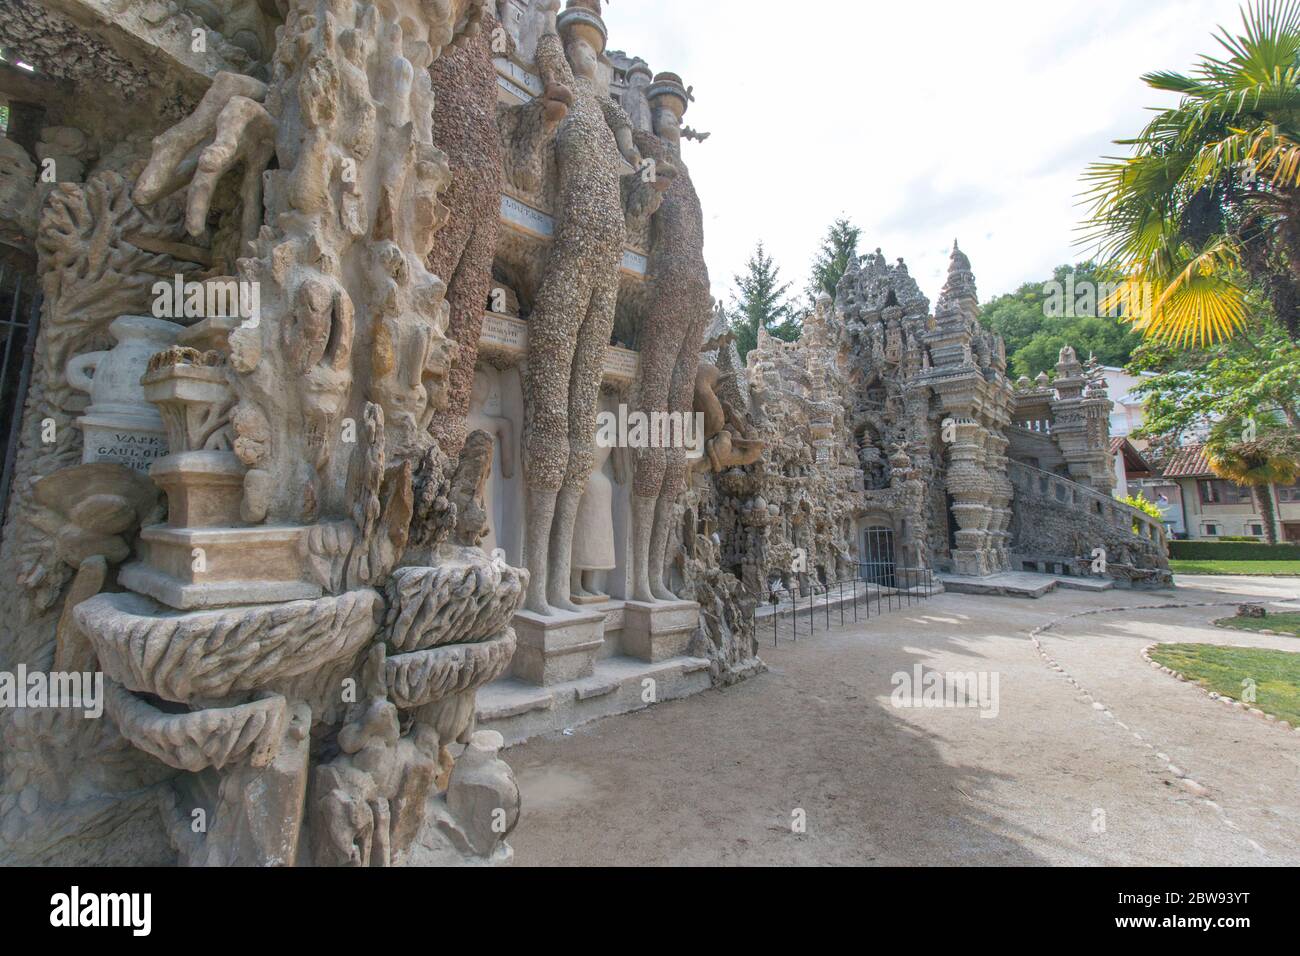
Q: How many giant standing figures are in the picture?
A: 3